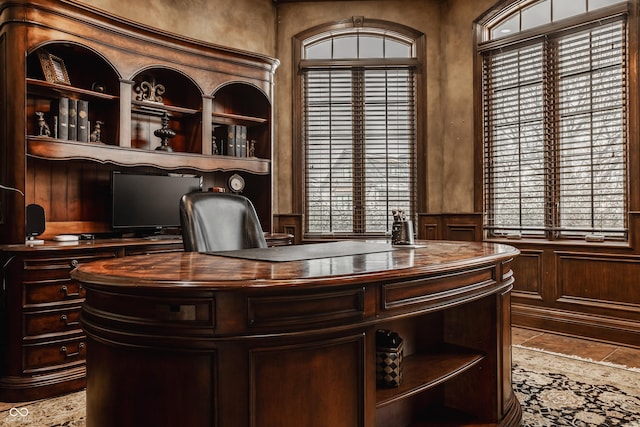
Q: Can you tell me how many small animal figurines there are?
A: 4